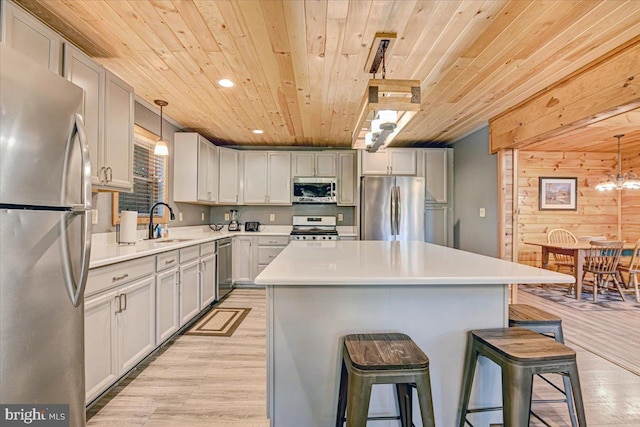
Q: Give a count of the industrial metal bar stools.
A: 3